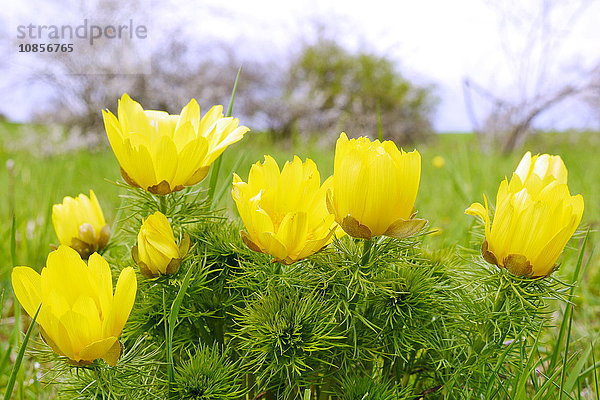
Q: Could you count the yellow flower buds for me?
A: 7